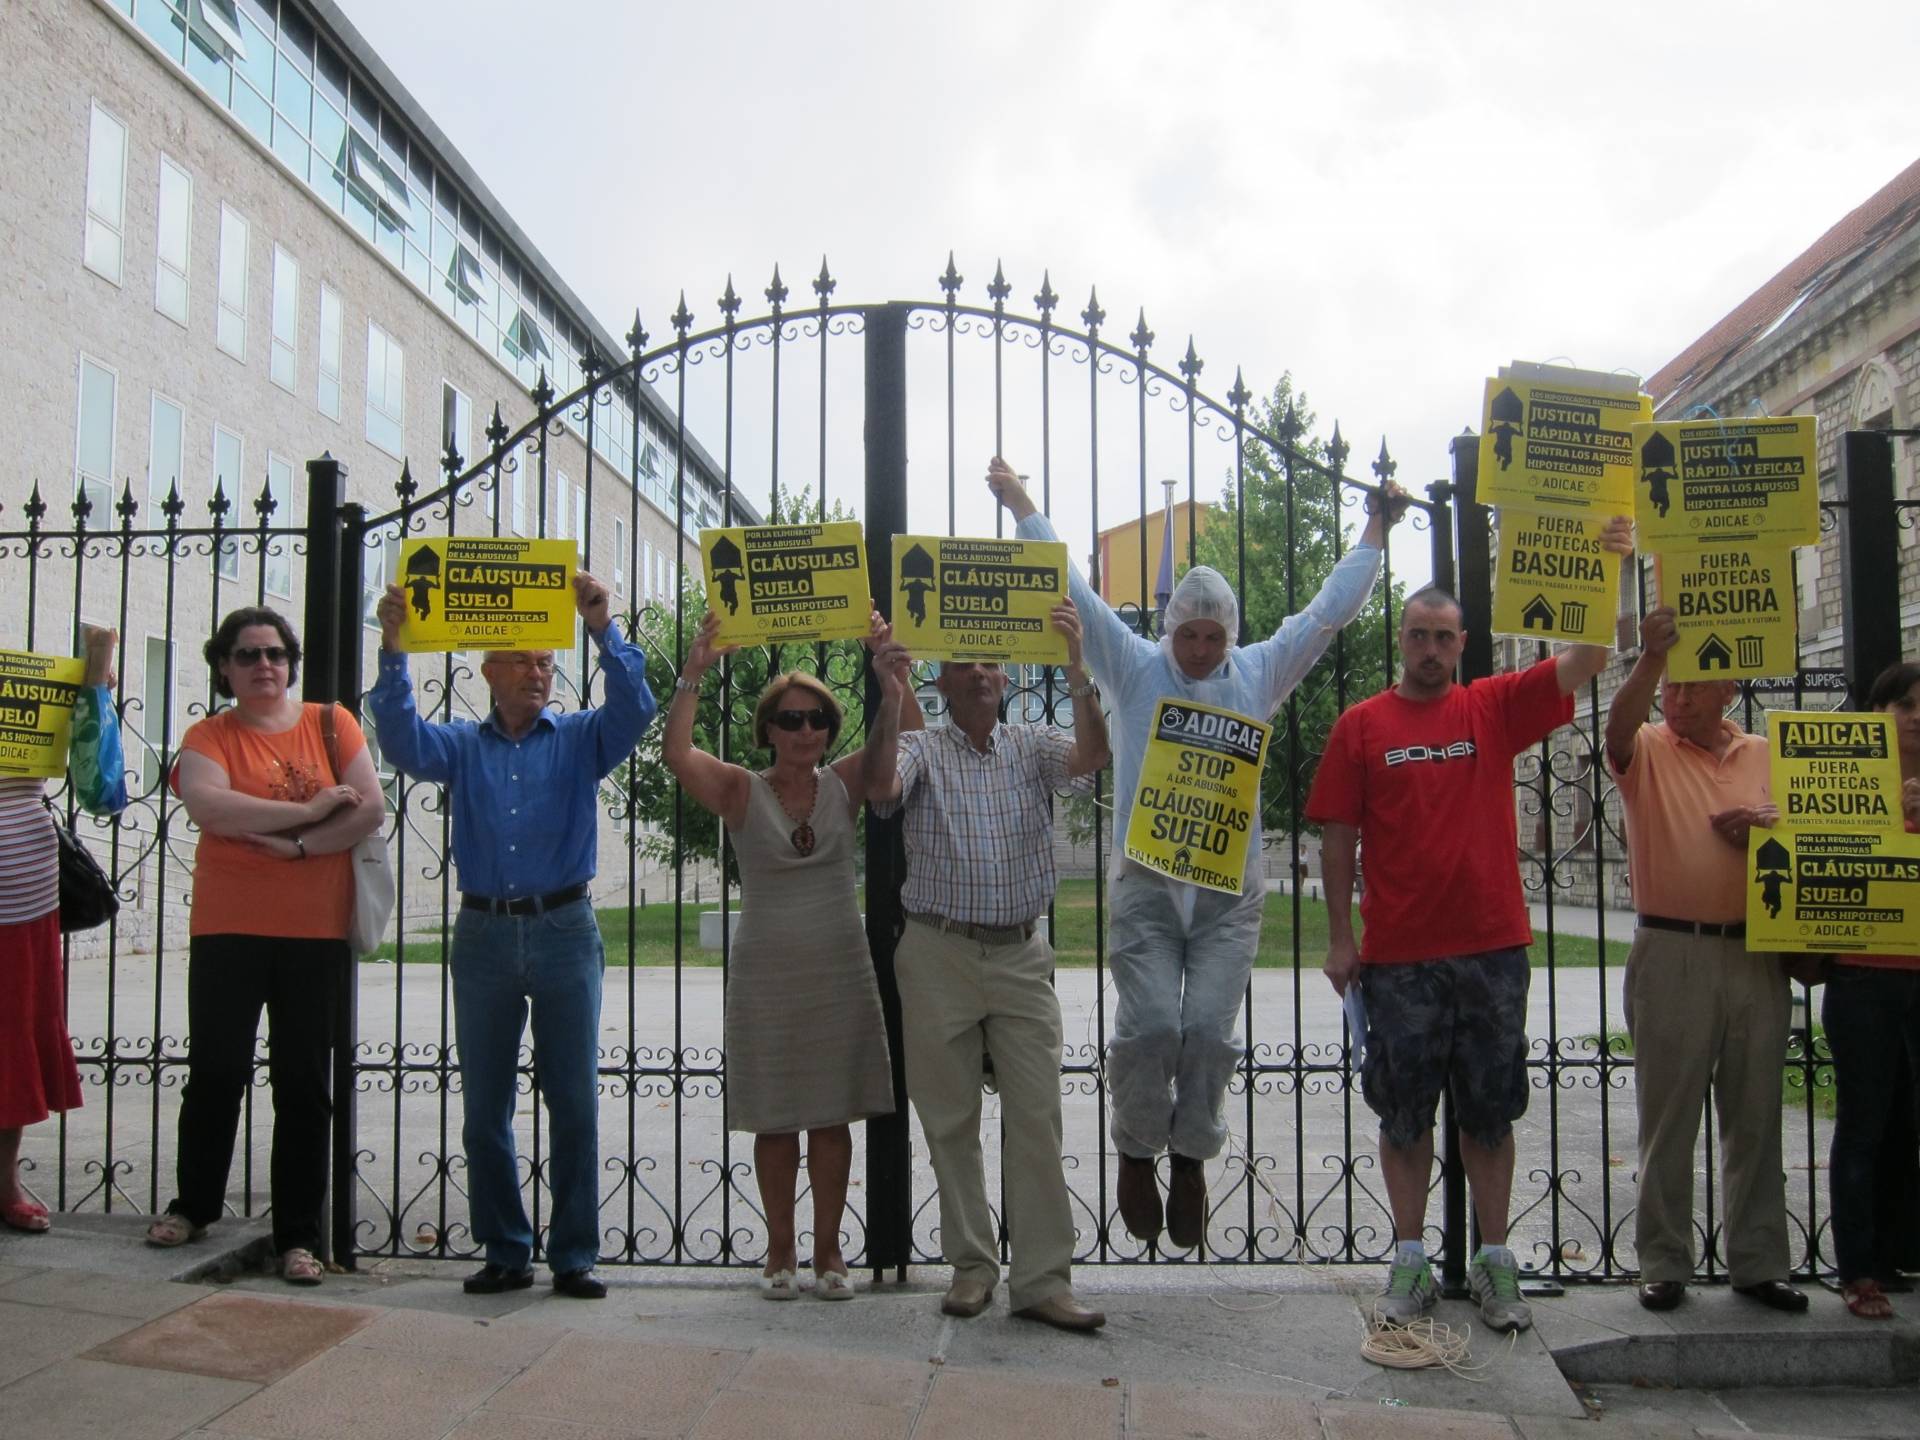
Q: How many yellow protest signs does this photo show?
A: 11